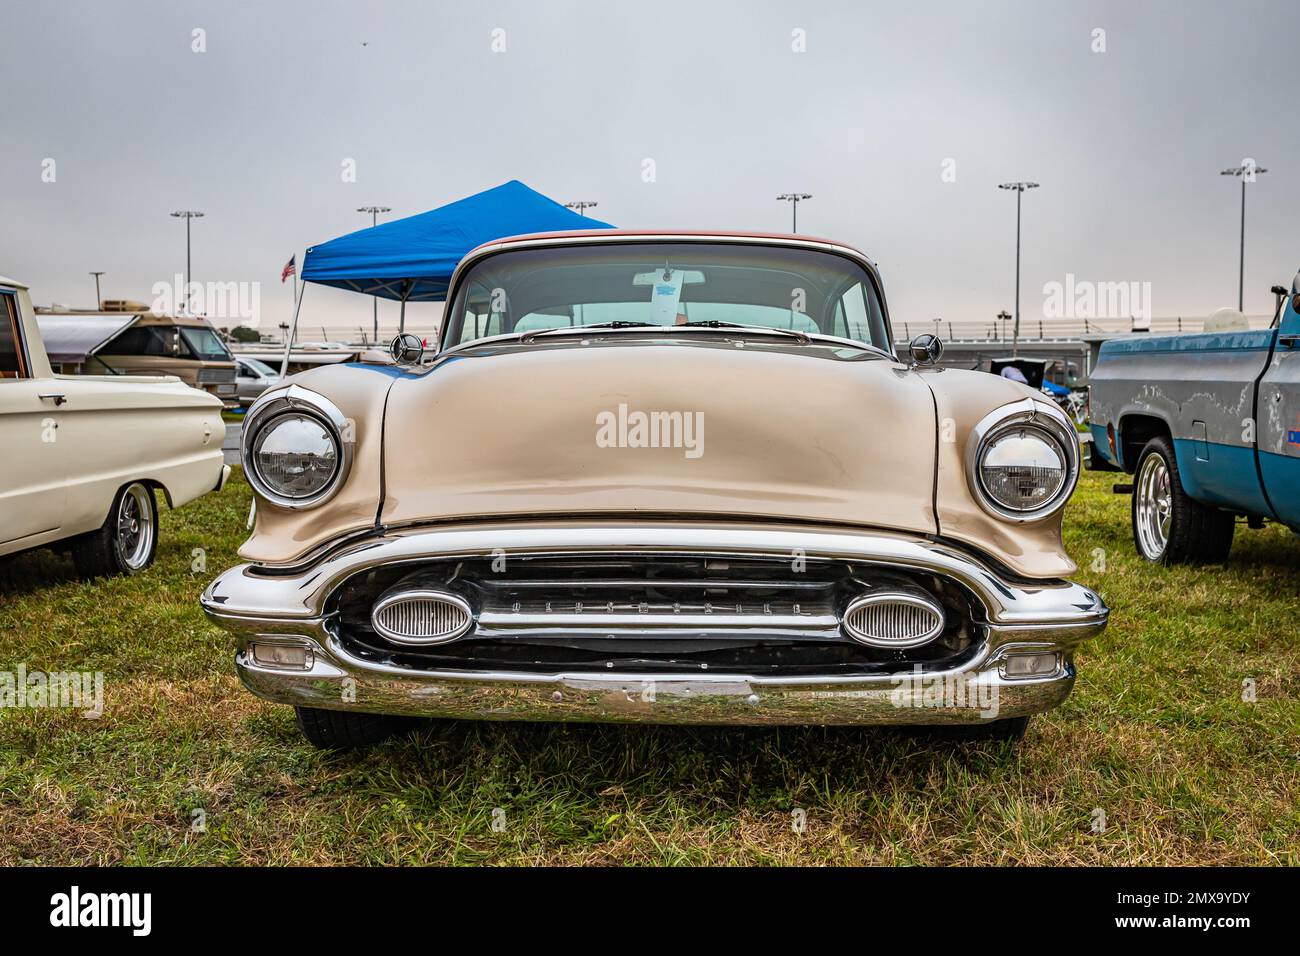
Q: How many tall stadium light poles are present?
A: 6